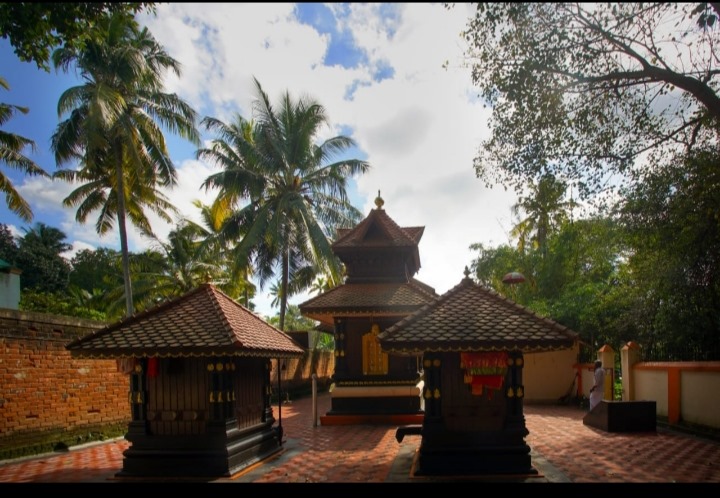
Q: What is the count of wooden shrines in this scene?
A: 3